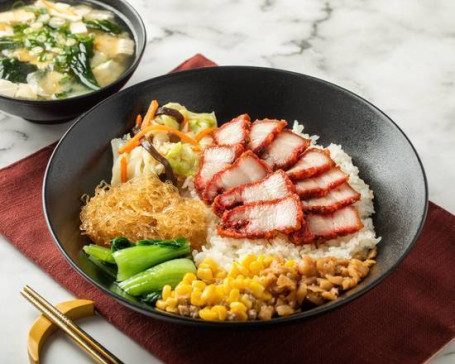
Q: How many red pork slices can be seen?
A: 11